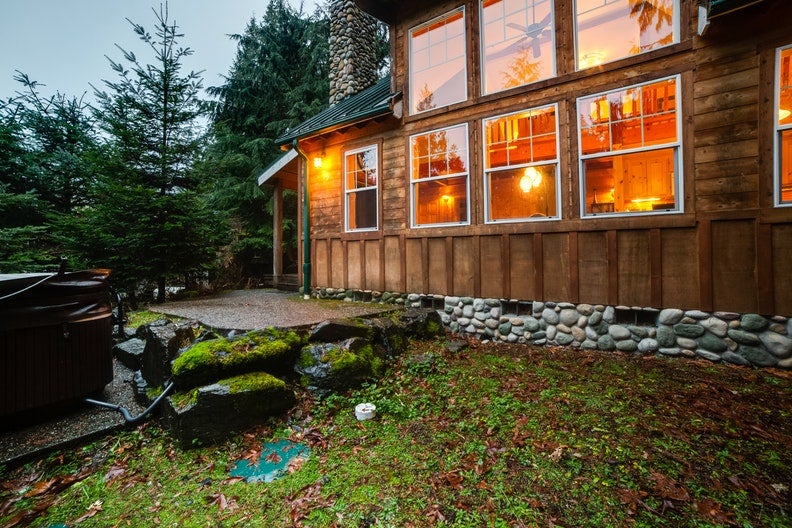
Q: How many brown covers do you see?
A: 1